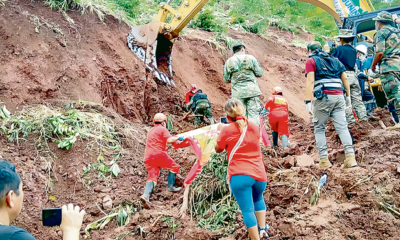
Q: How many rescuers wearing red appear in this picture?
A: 3